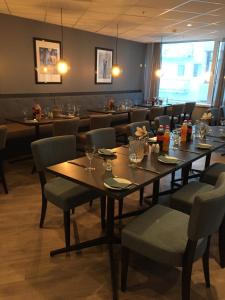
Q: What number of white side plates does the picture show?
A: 5